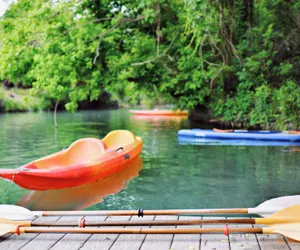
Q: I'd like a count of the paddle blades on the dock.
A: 6